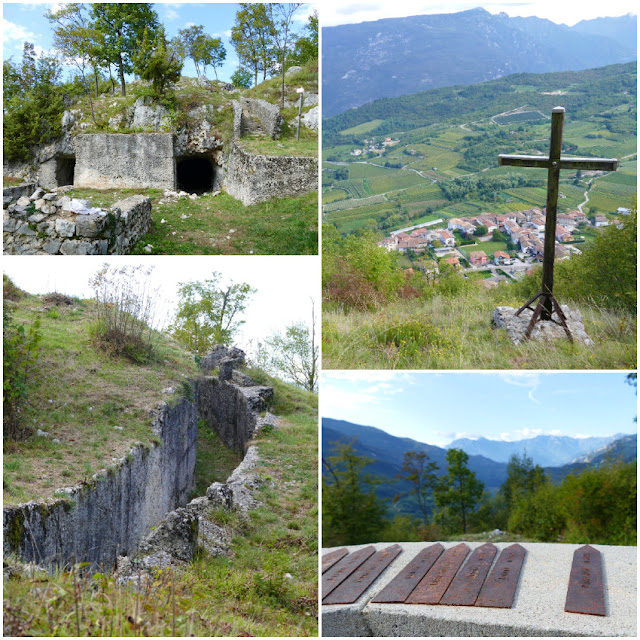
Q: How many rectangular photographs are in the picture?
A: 4